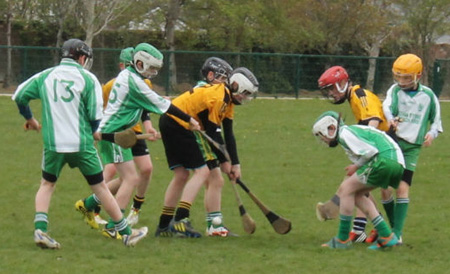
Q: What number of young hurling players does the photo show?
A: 8